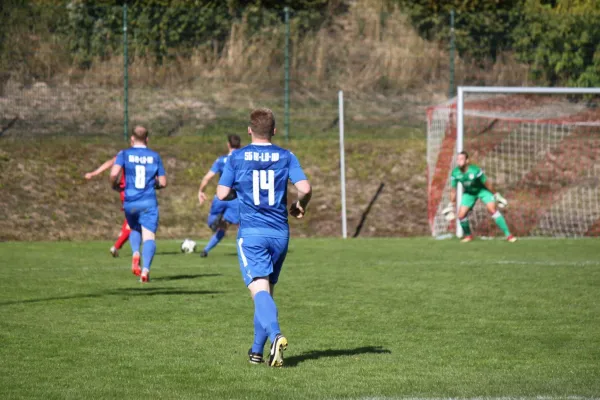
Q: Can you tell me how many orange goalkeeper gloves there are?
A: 0